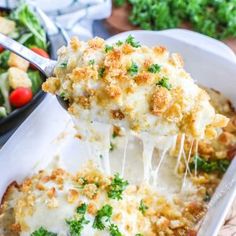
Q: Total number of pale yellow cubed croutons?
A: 3